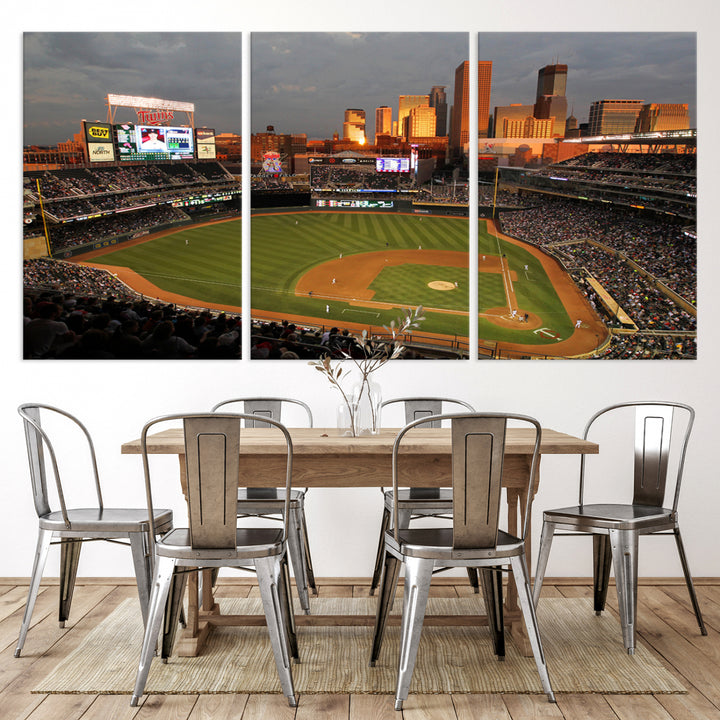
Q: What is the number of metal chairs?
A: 6